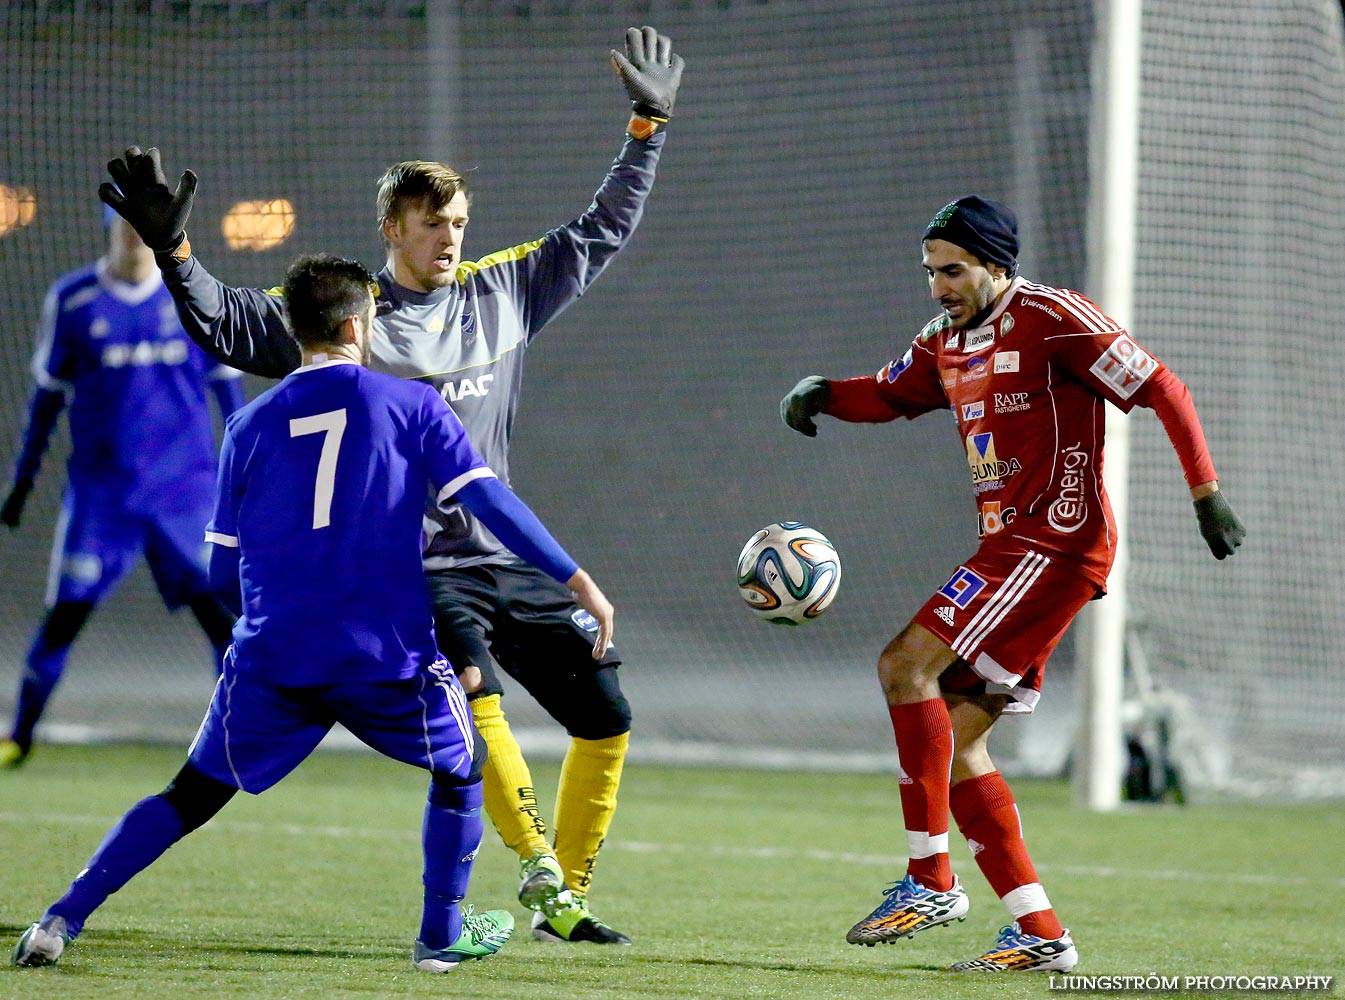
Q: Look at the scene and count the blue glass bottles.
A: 0